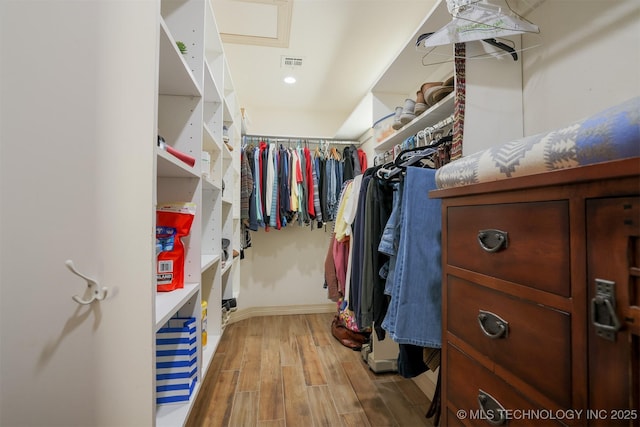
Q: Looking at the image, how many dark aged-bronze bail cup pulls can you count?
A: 3